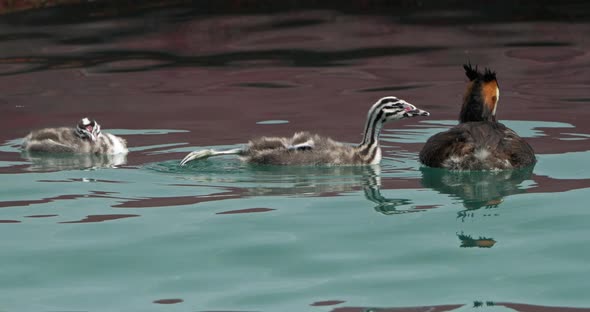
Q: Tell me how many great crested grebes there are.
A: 3